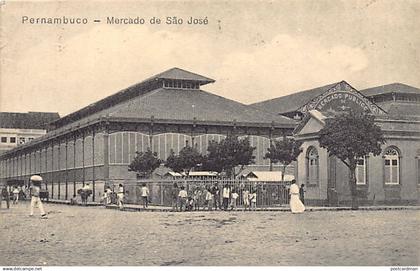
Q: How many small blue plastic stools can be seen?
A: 0